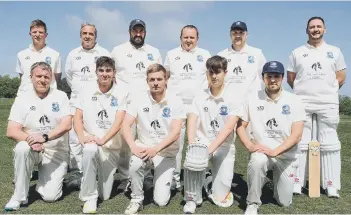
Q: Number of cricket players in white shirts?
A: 11